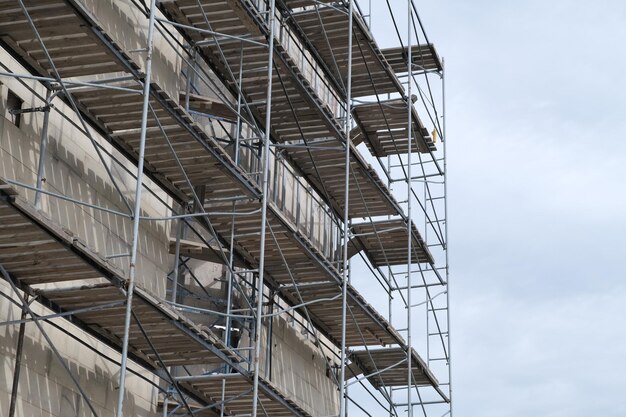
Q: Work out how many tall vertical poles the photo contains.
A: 5